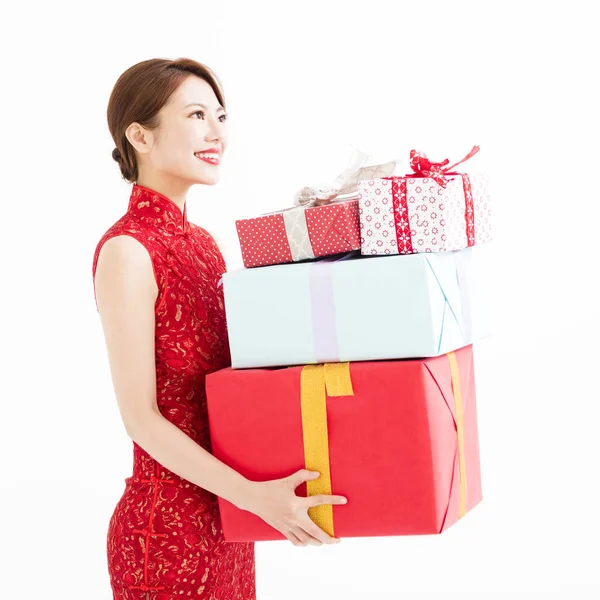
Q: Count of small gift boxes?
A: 2